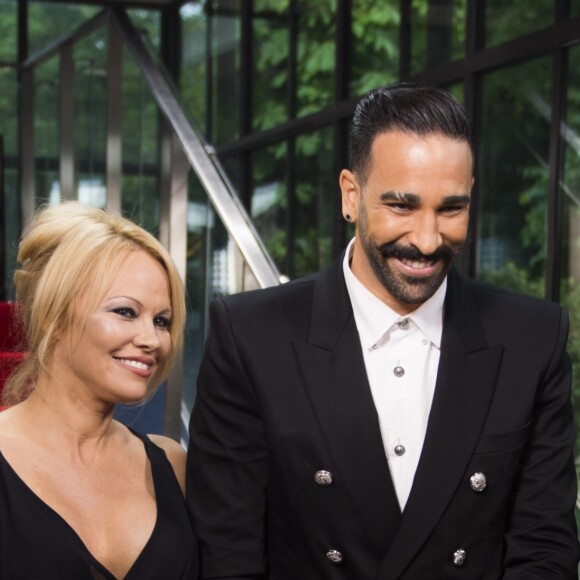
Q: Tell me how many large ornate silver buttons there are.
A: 4